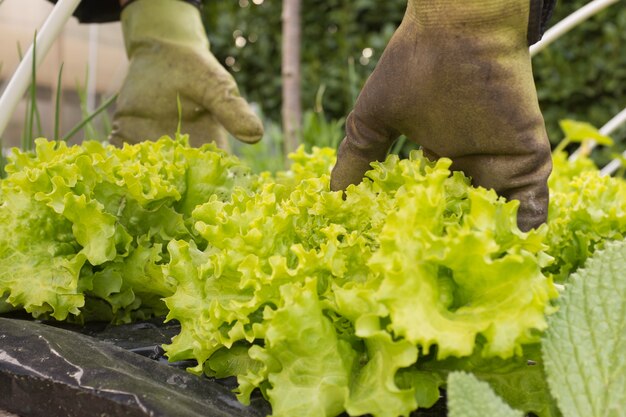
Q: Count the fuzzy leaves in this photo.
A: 2